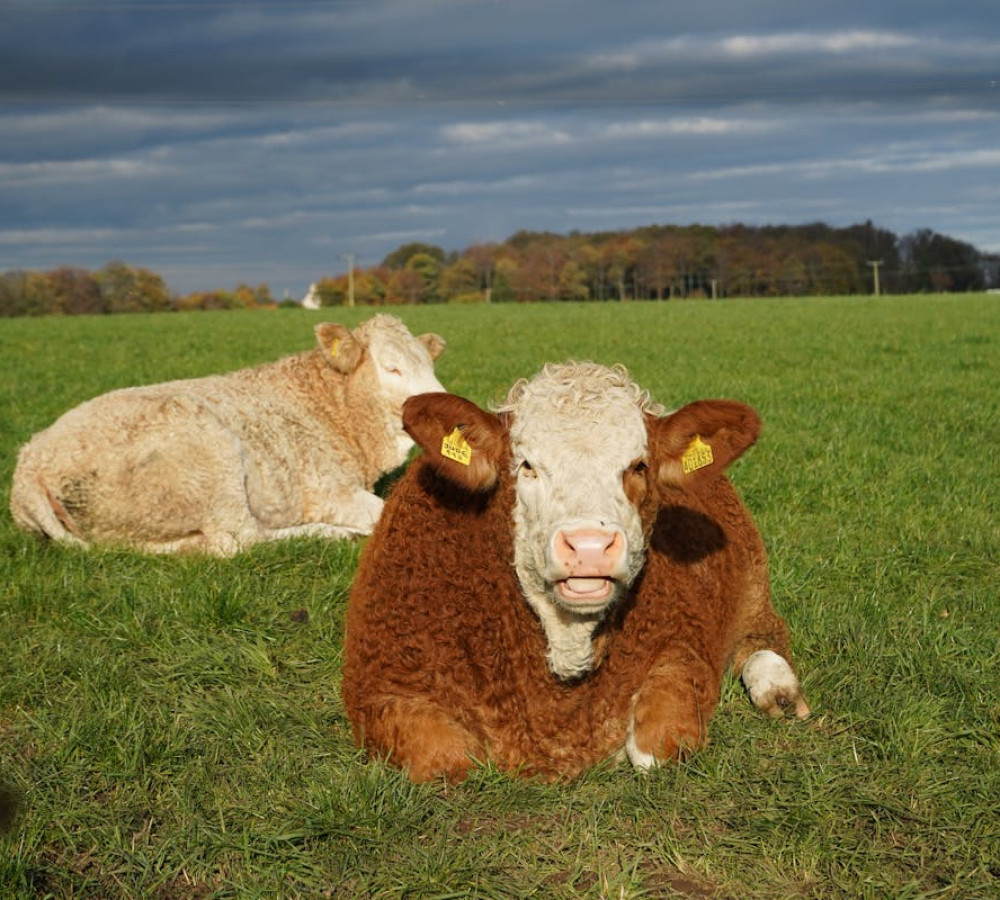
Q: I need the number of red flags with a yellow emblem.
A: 0